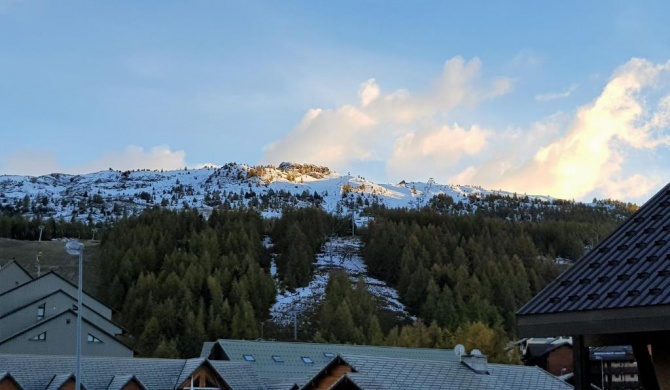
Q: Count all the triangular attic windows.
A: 2